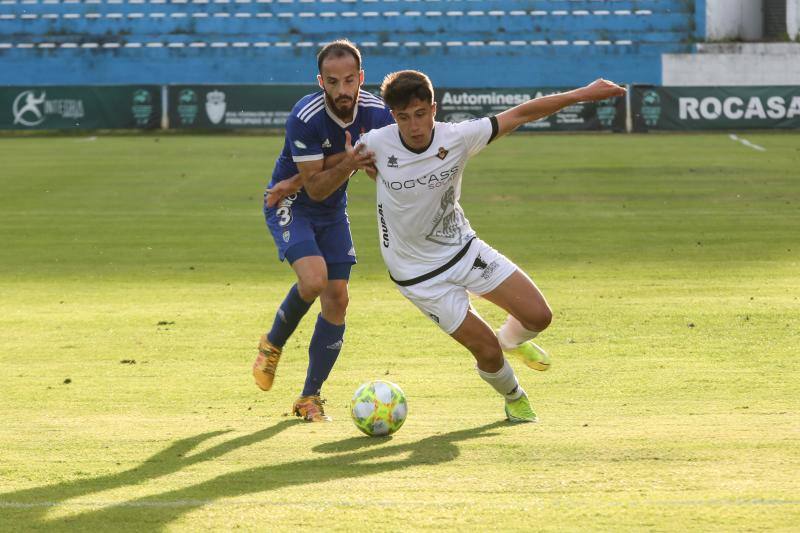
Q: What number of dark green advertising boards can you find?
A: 4